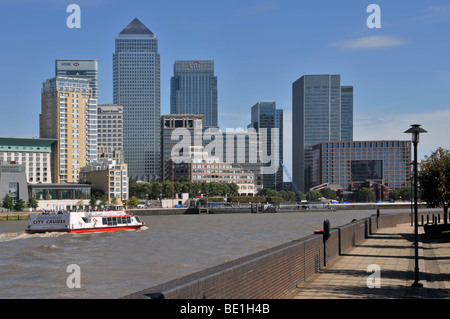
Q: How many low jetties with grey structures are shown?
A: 1